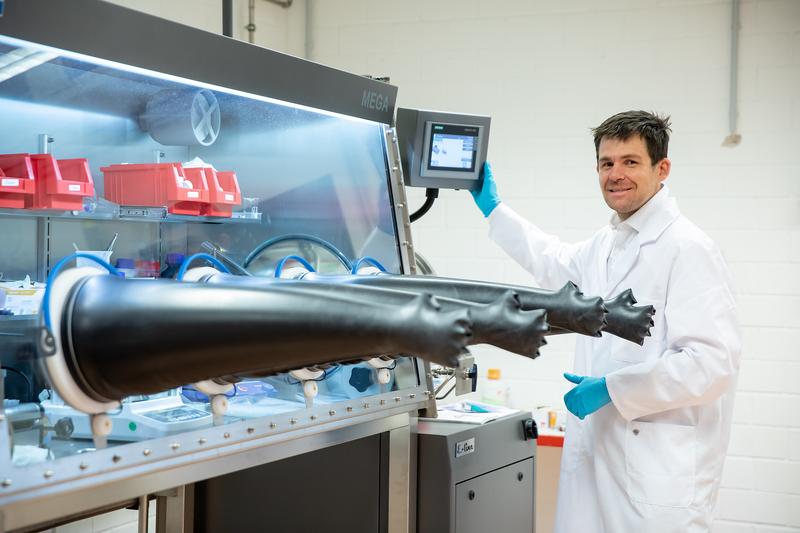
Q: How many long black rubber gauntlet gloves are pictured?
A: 4